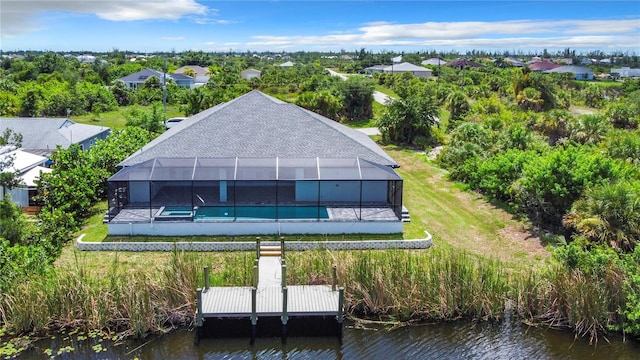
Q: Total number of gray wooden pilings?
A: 12